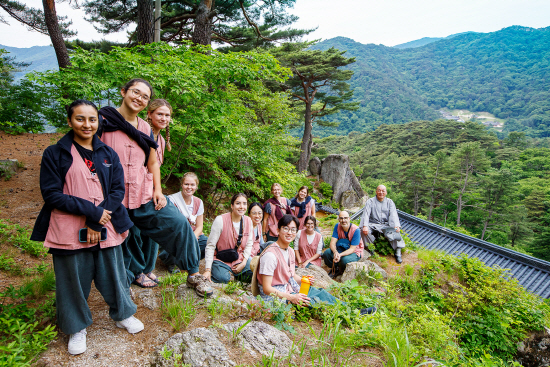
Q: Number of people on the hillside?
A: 12